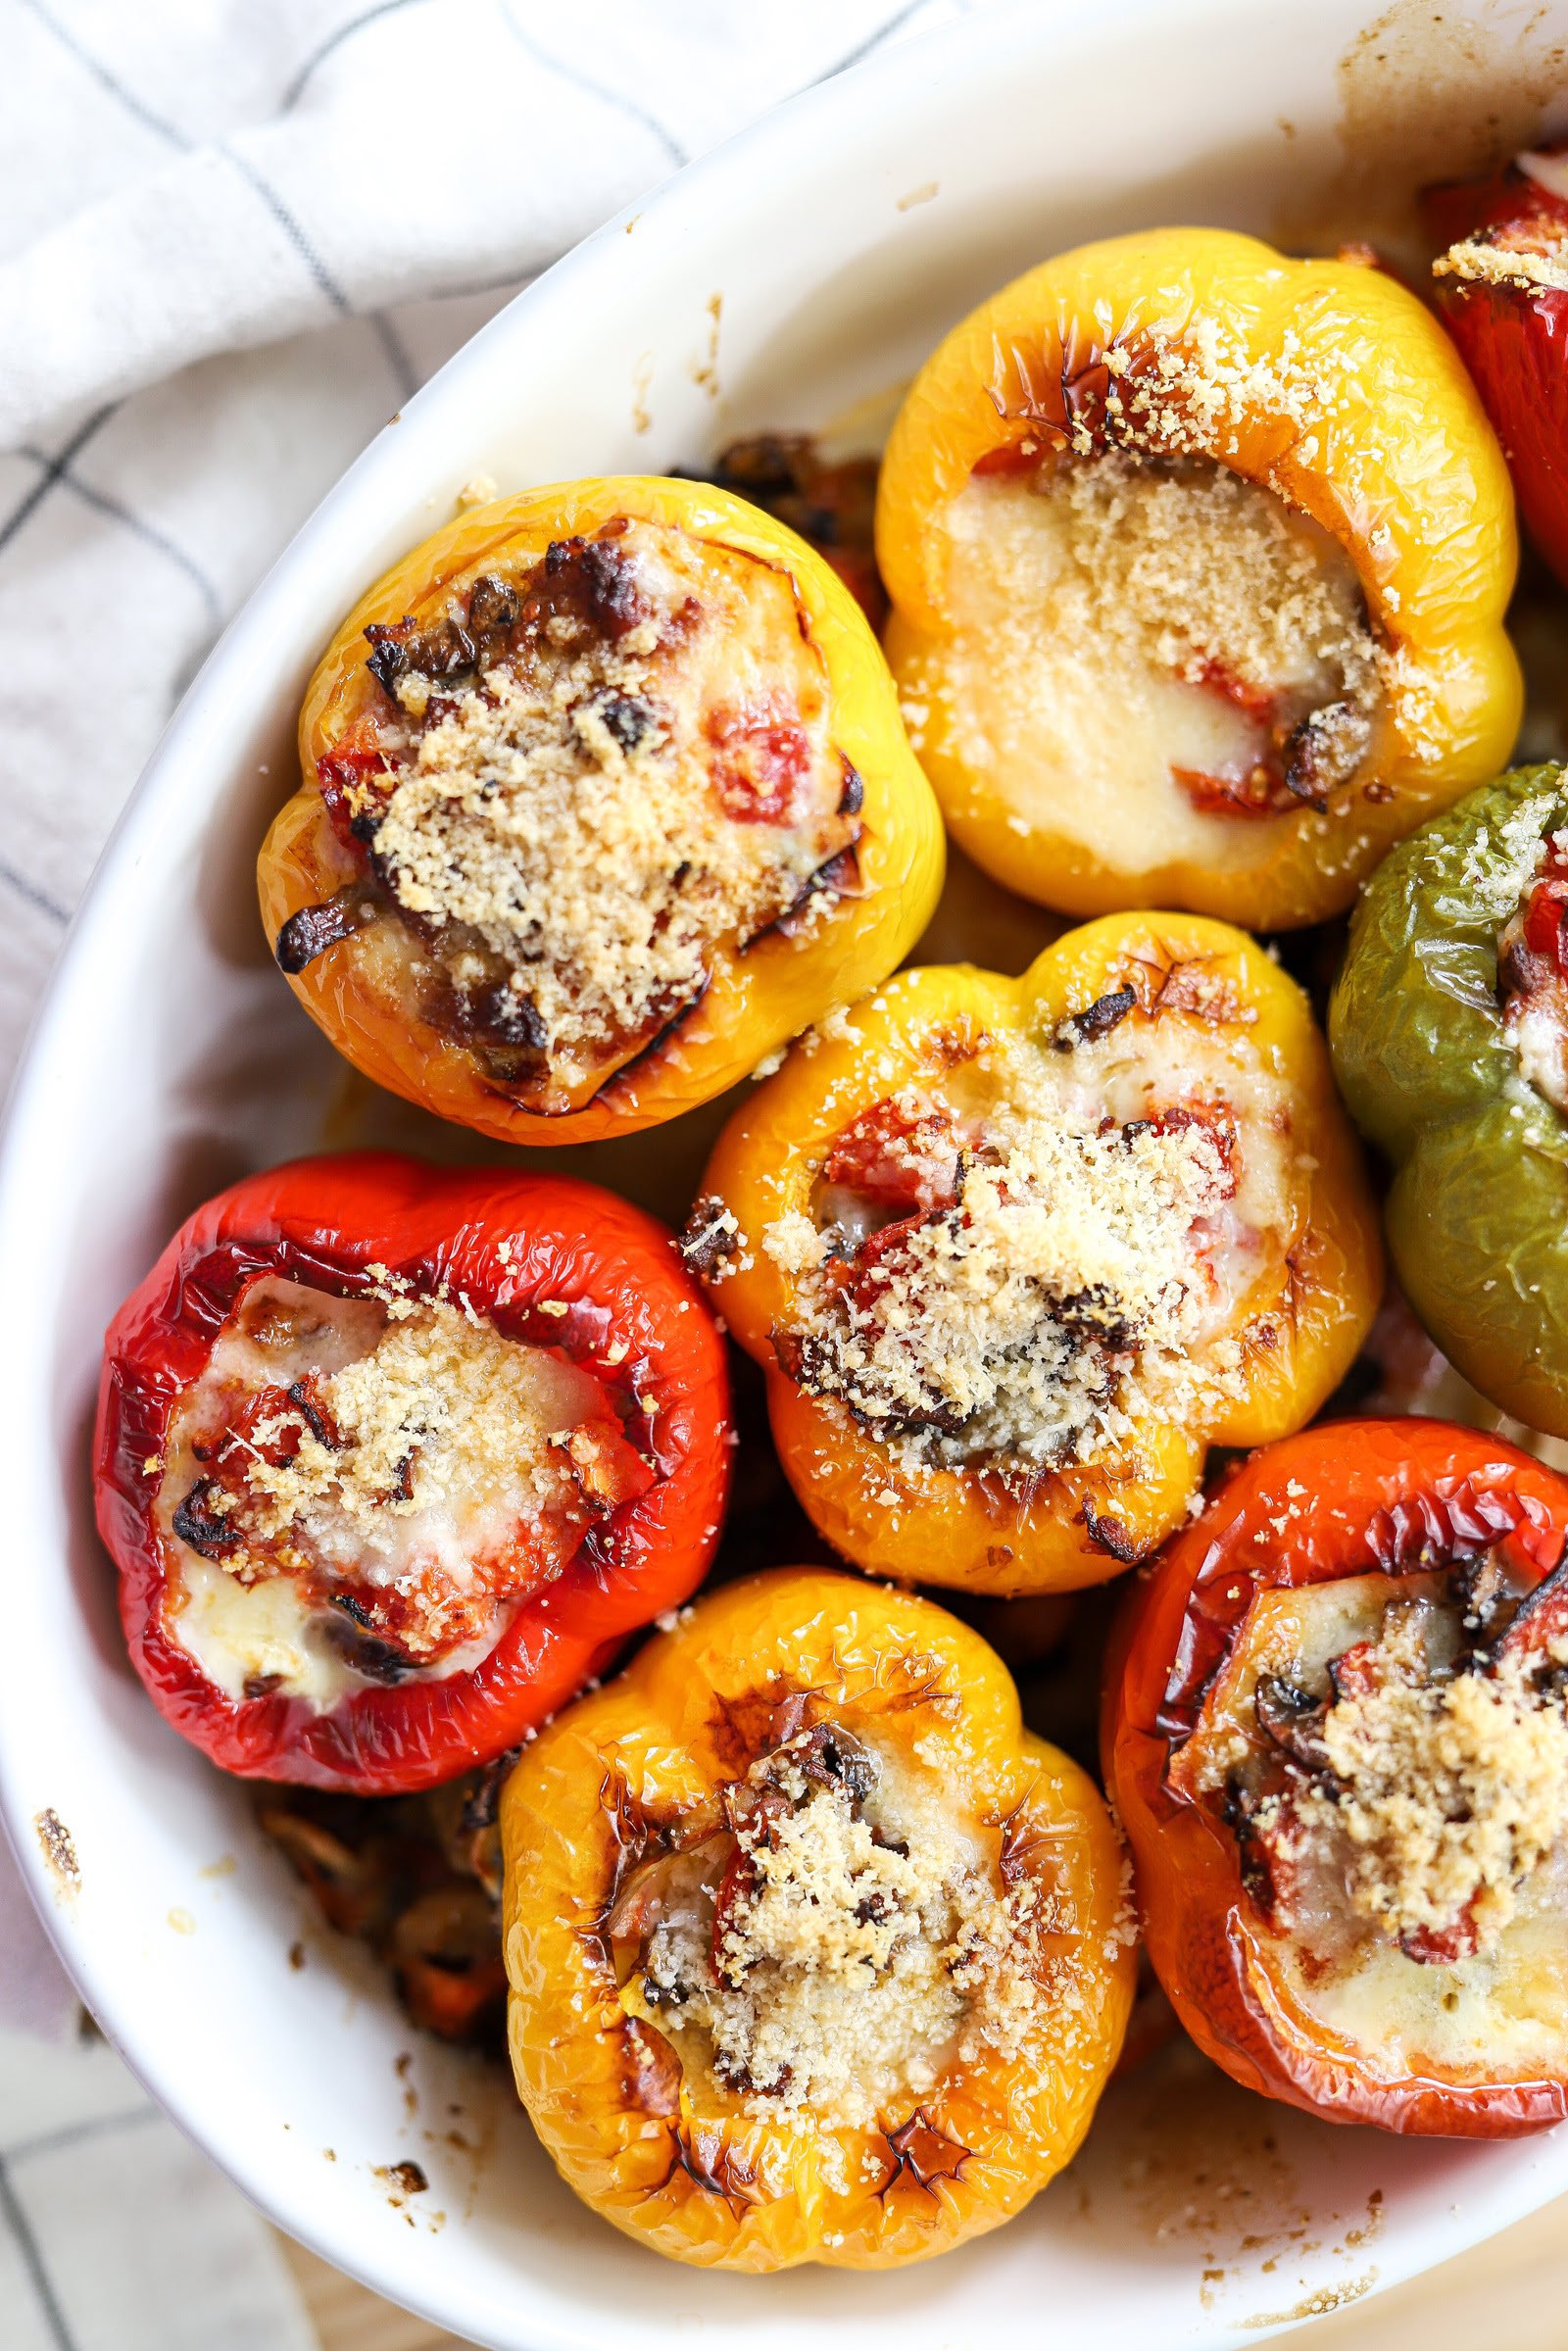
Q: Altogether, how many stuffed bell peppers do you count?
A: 8